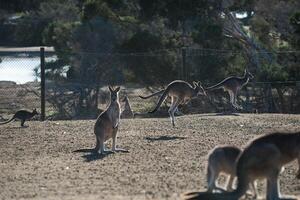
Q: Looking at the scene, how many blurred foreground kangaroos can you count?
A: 2